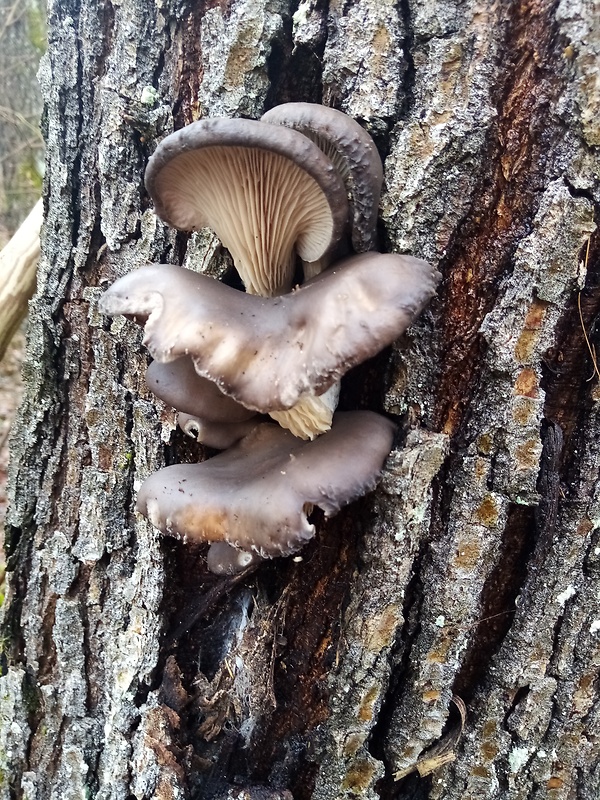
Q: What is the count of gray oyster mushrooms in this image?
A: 7